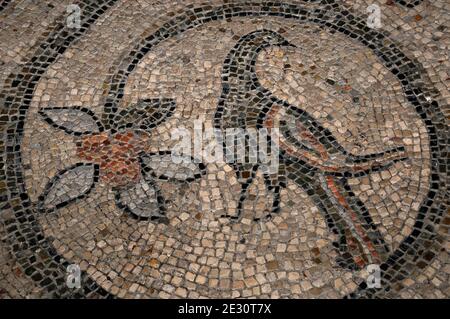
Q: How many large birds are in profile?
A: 1